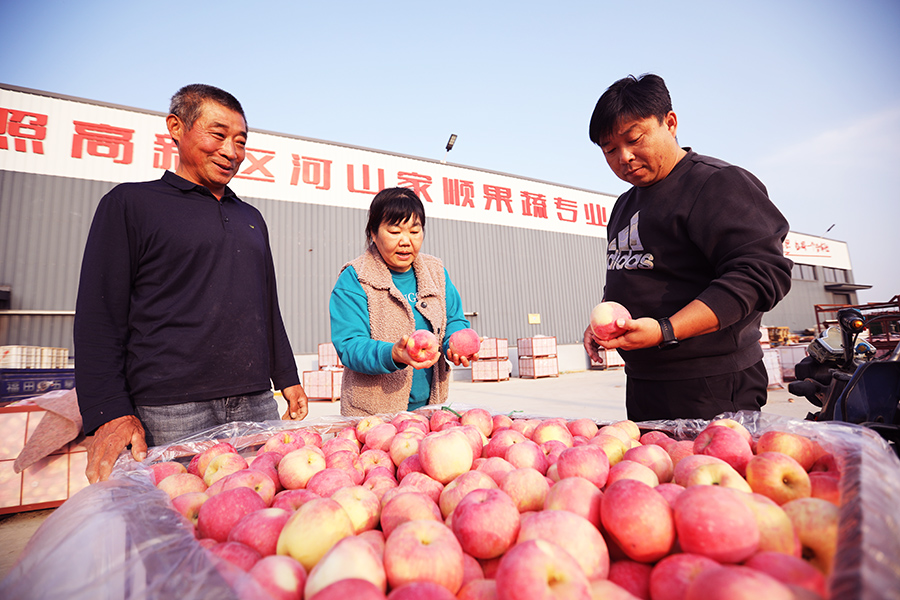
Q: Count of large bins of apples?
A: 1